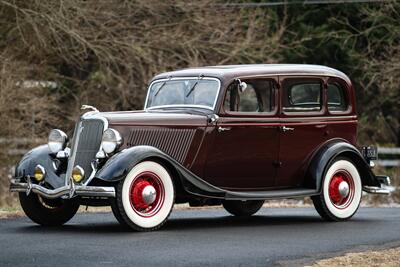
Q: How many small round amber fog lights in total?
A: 2